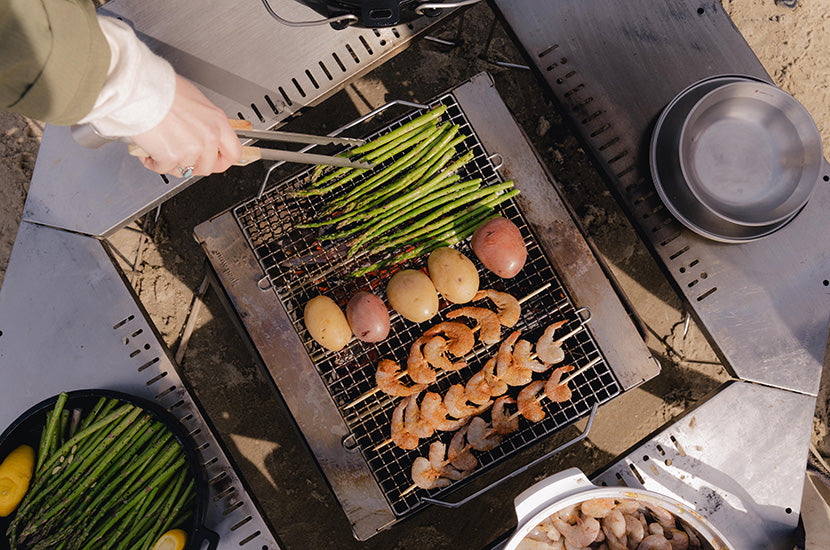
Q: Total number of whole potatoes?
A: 5